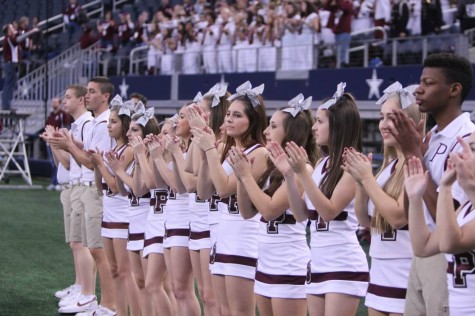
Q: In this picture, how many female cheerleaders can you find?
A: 11